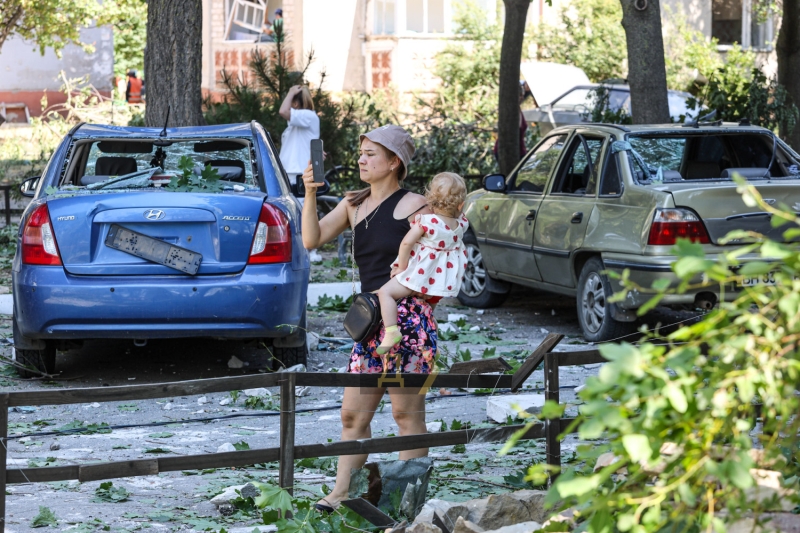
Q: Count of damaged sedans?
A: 2